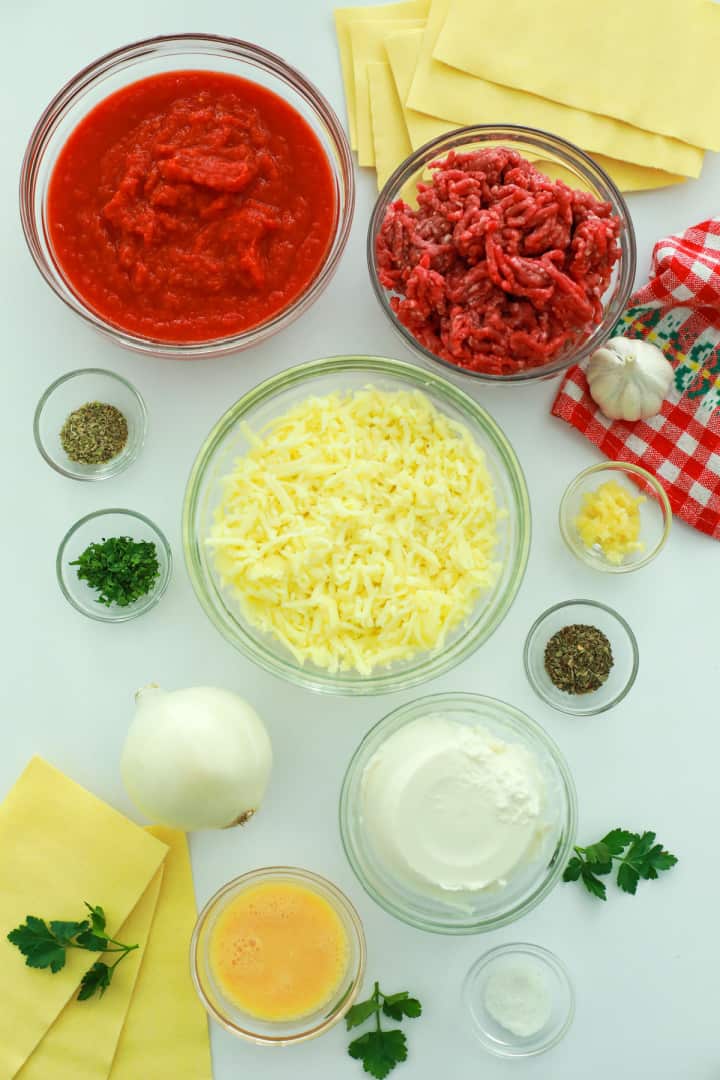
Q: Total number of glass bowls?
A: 10